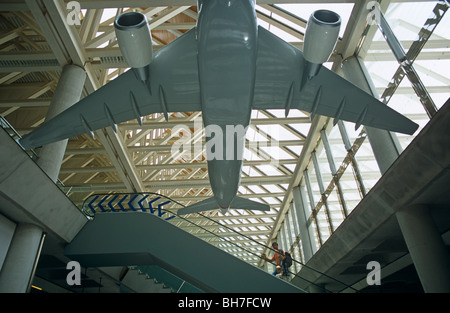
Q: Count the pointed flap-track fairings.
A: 8